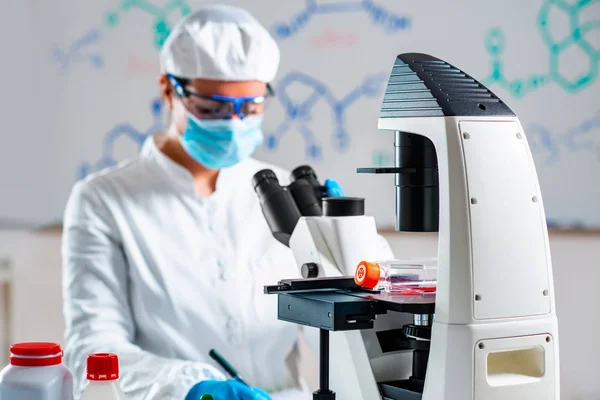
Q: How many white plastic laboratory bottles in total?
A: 2